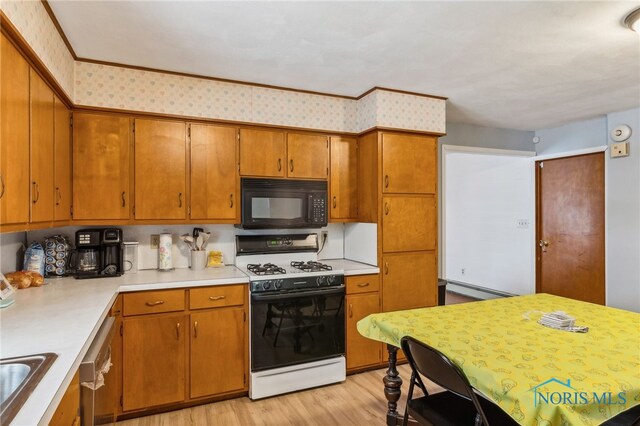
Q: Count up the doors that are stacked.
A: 3